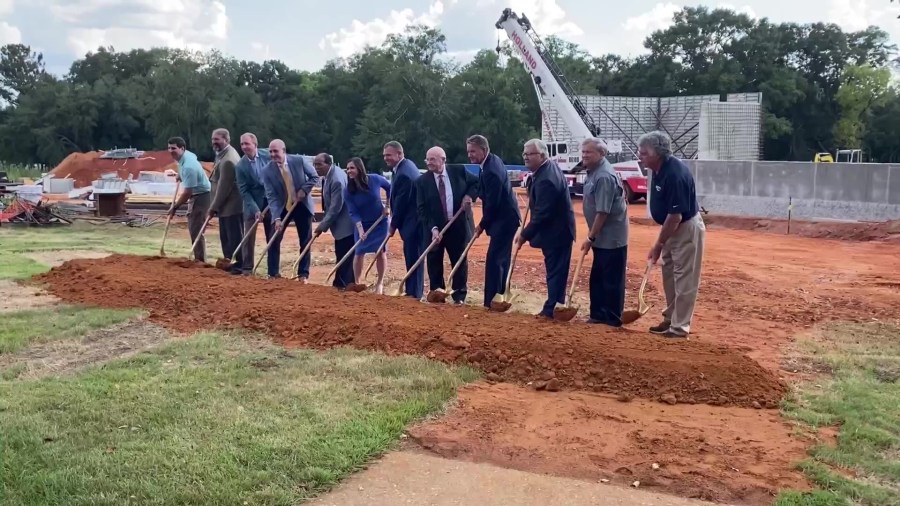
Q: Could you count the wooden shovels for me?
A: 12